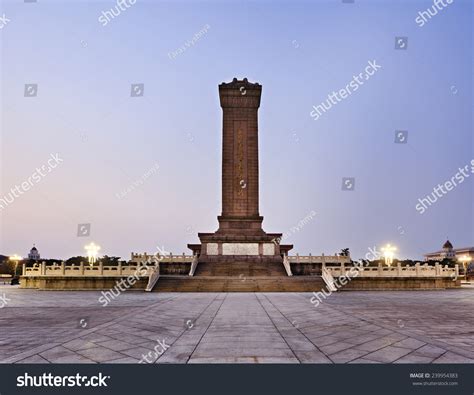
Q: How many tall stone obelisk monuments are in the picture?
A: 1